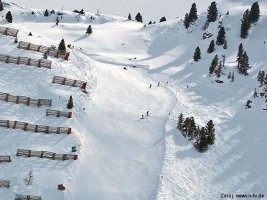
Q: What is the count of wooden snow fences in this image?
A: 11